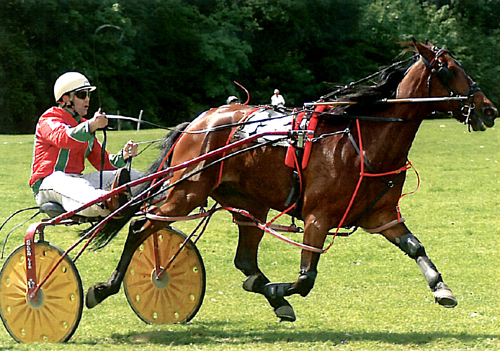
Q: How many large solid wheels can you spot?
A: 2